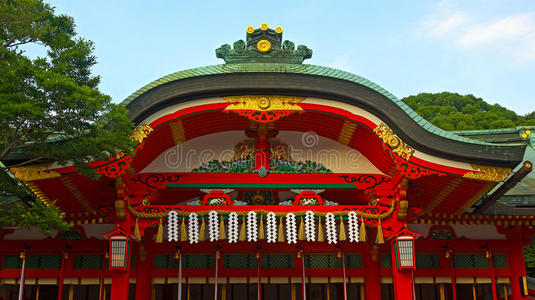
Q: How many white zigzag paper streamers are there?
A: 10